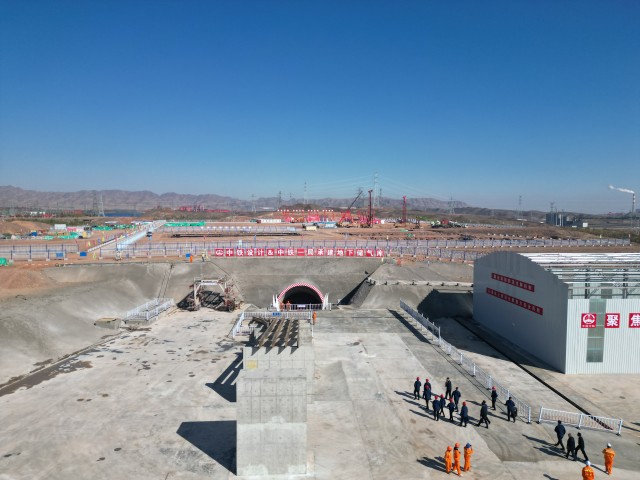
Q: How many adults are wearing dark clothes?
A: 15